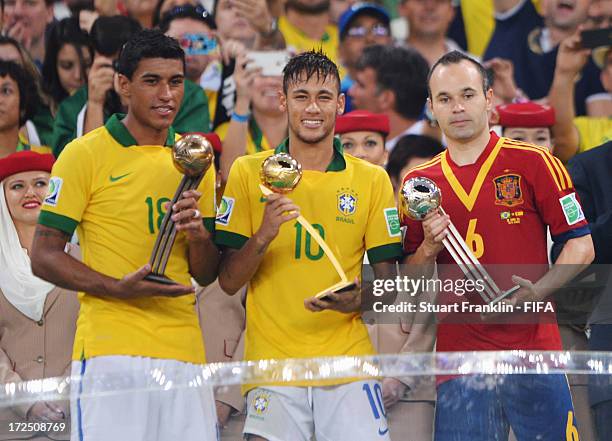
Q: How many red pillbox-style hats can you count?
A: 4